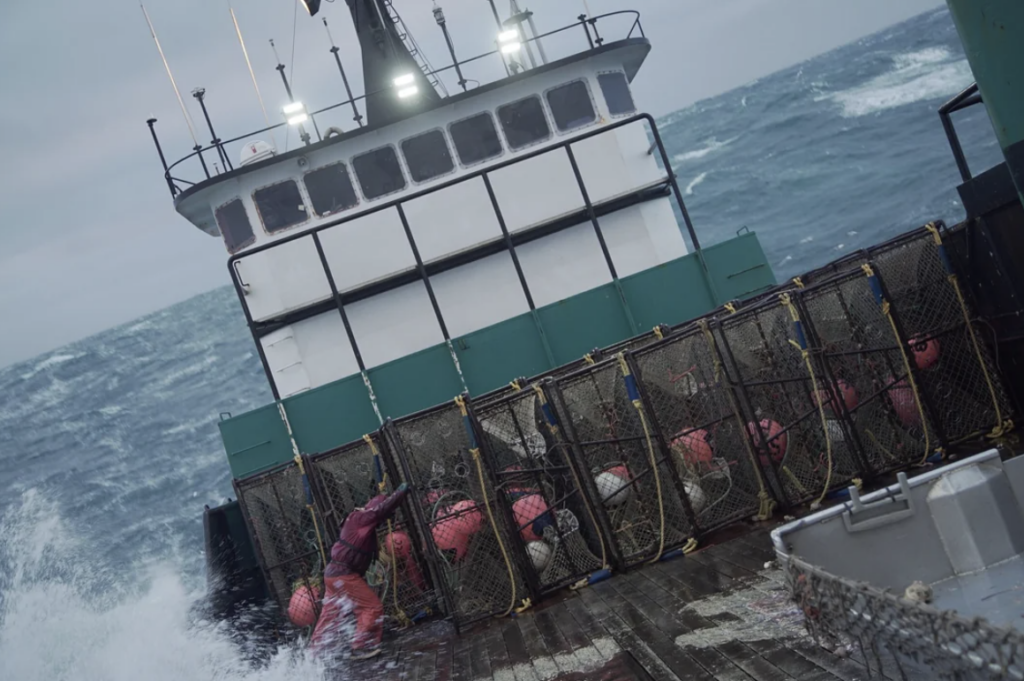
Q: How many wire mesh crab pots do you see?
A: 9